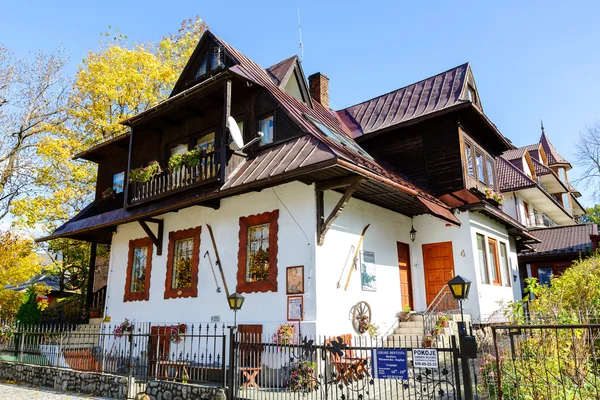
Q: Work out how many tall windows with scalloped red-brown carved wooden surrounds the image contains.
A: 3